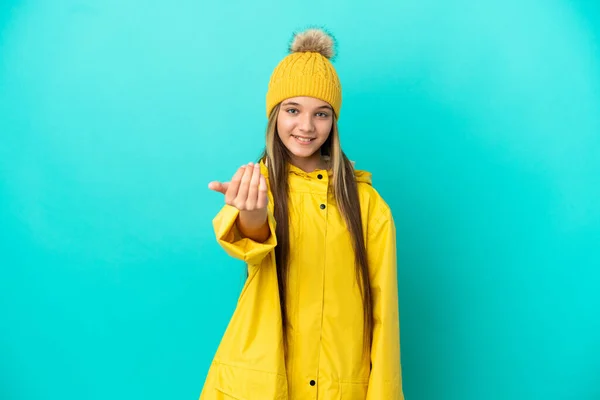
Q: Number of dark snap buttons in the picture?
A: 3